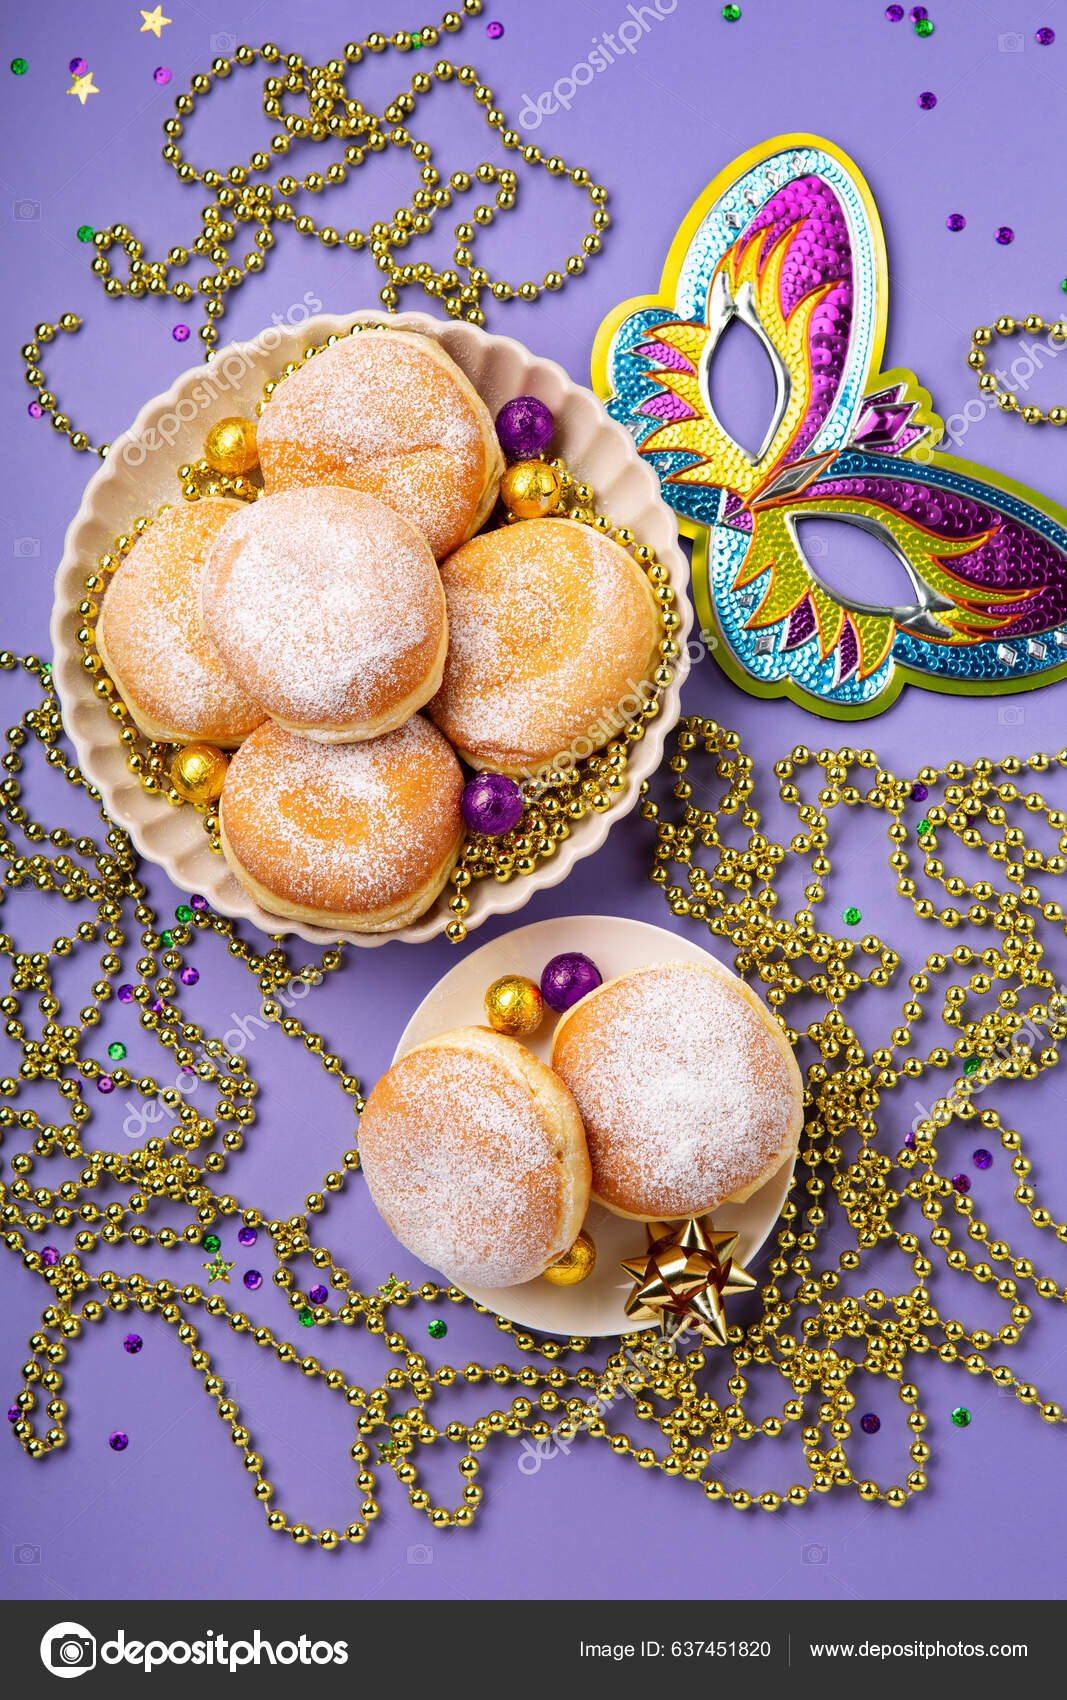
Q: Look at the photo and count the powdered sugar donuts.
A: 7